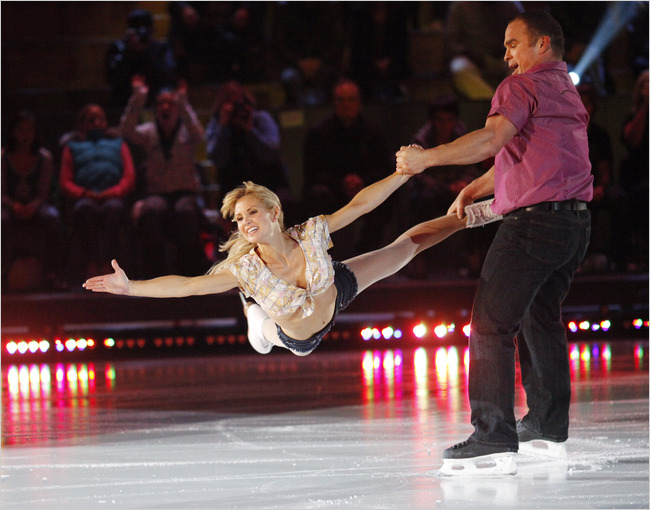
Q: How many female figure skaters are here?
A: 1